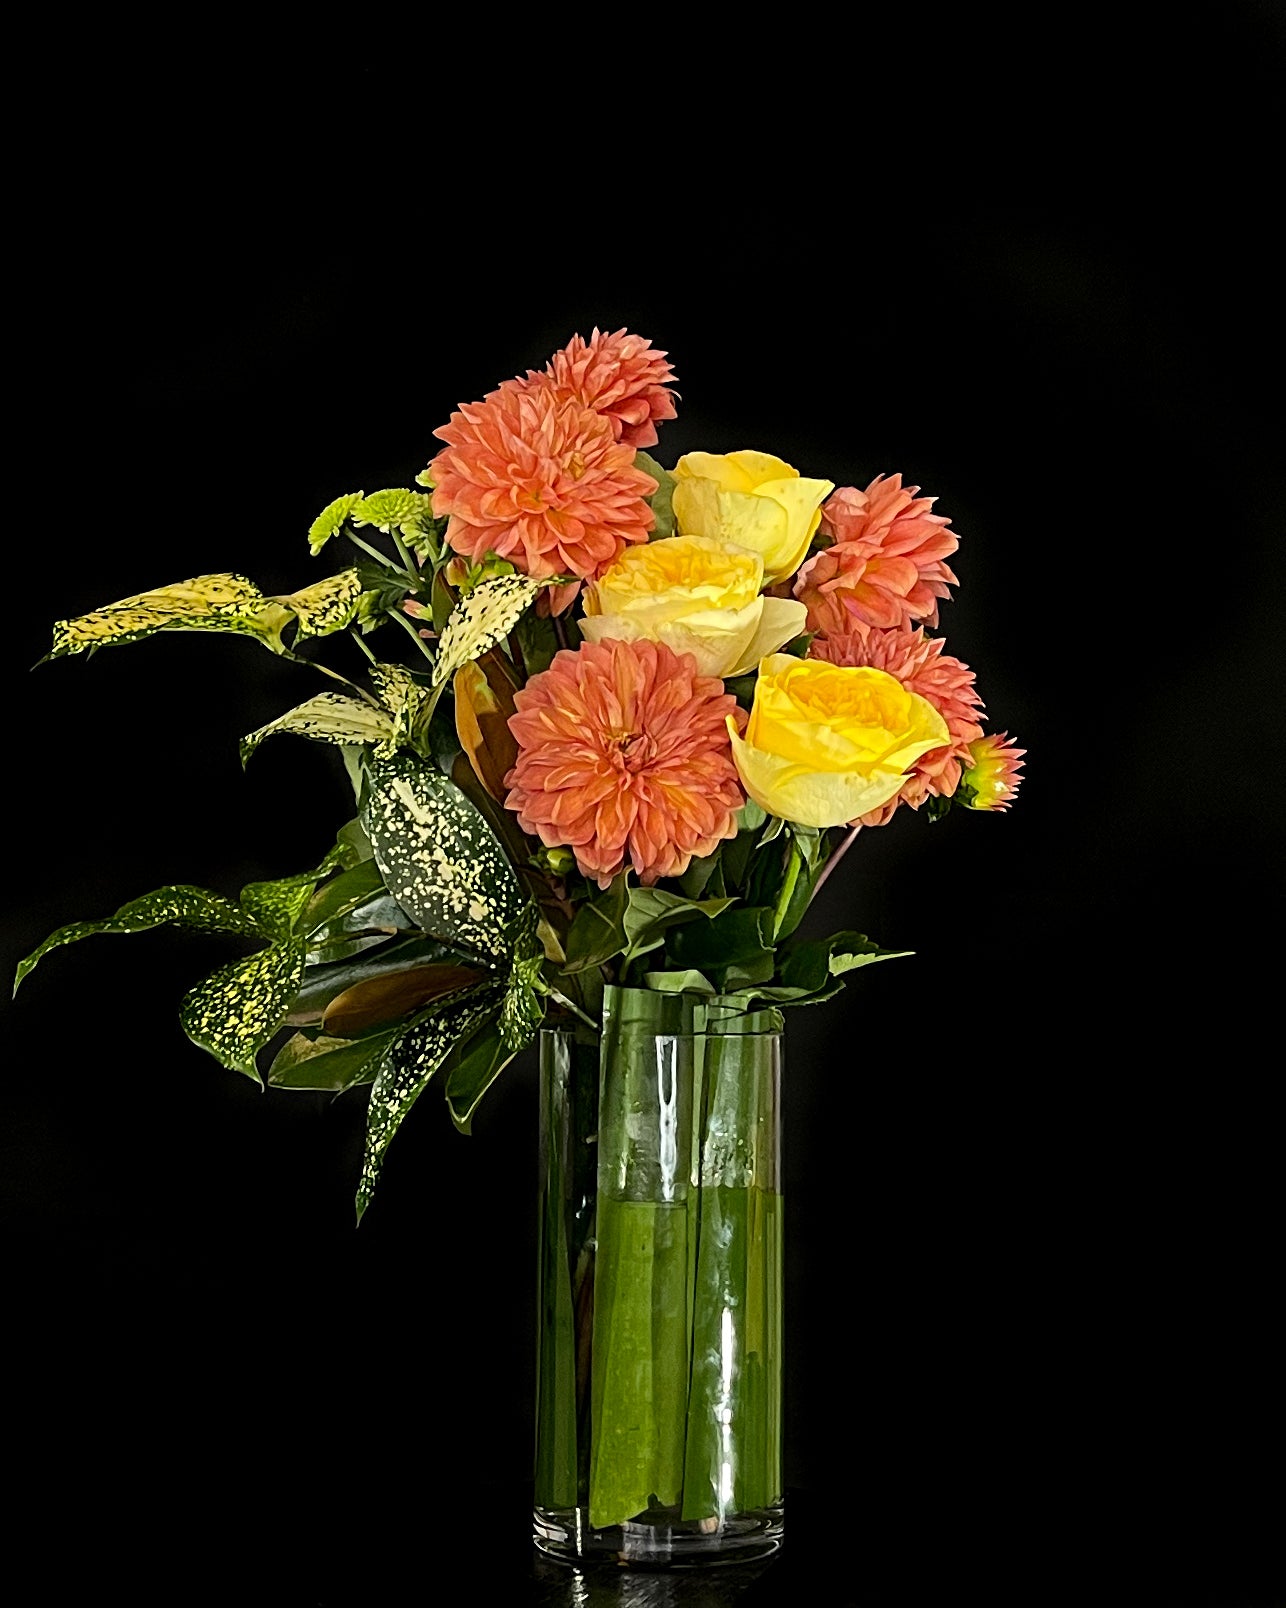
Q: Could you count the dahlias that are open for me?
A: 5